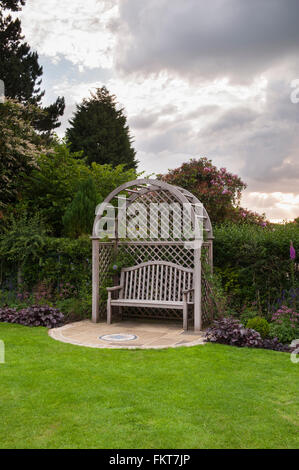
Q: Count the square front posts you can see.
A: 2